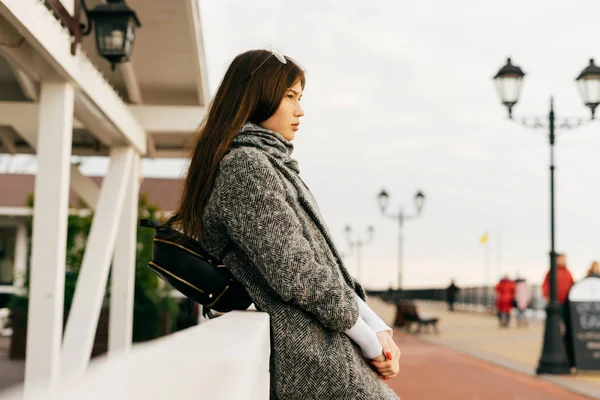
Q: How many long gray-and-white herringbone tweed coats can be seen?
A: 1